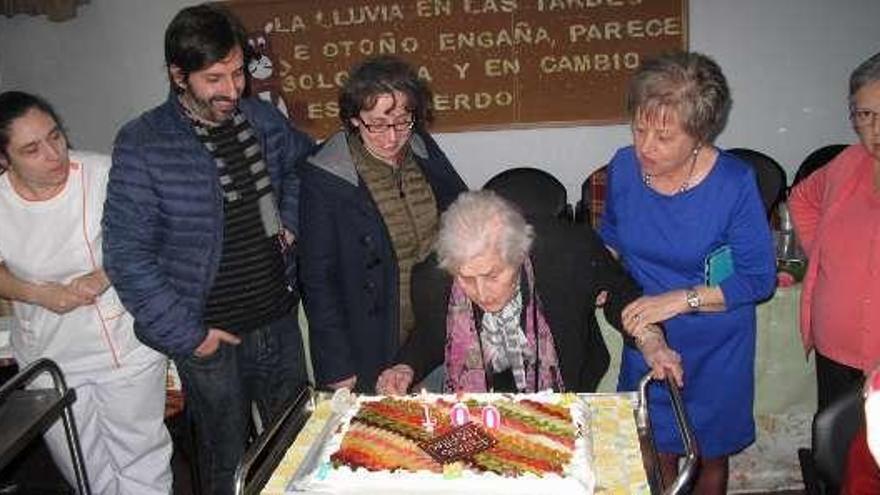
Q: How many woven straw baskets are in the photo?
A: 0